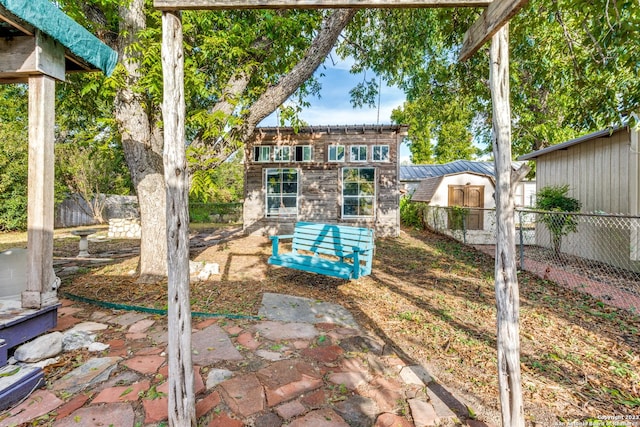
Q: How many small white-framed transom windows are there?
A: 6